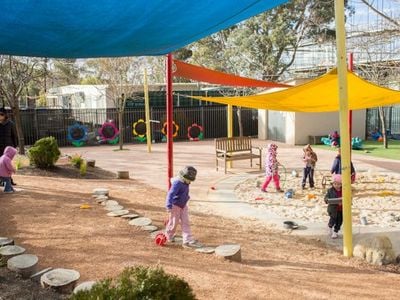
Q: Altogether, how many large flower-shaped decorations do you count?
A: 5